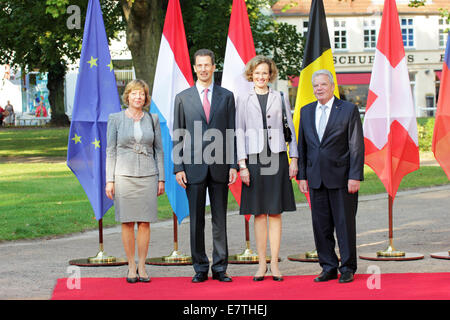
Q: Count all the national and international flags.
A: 6